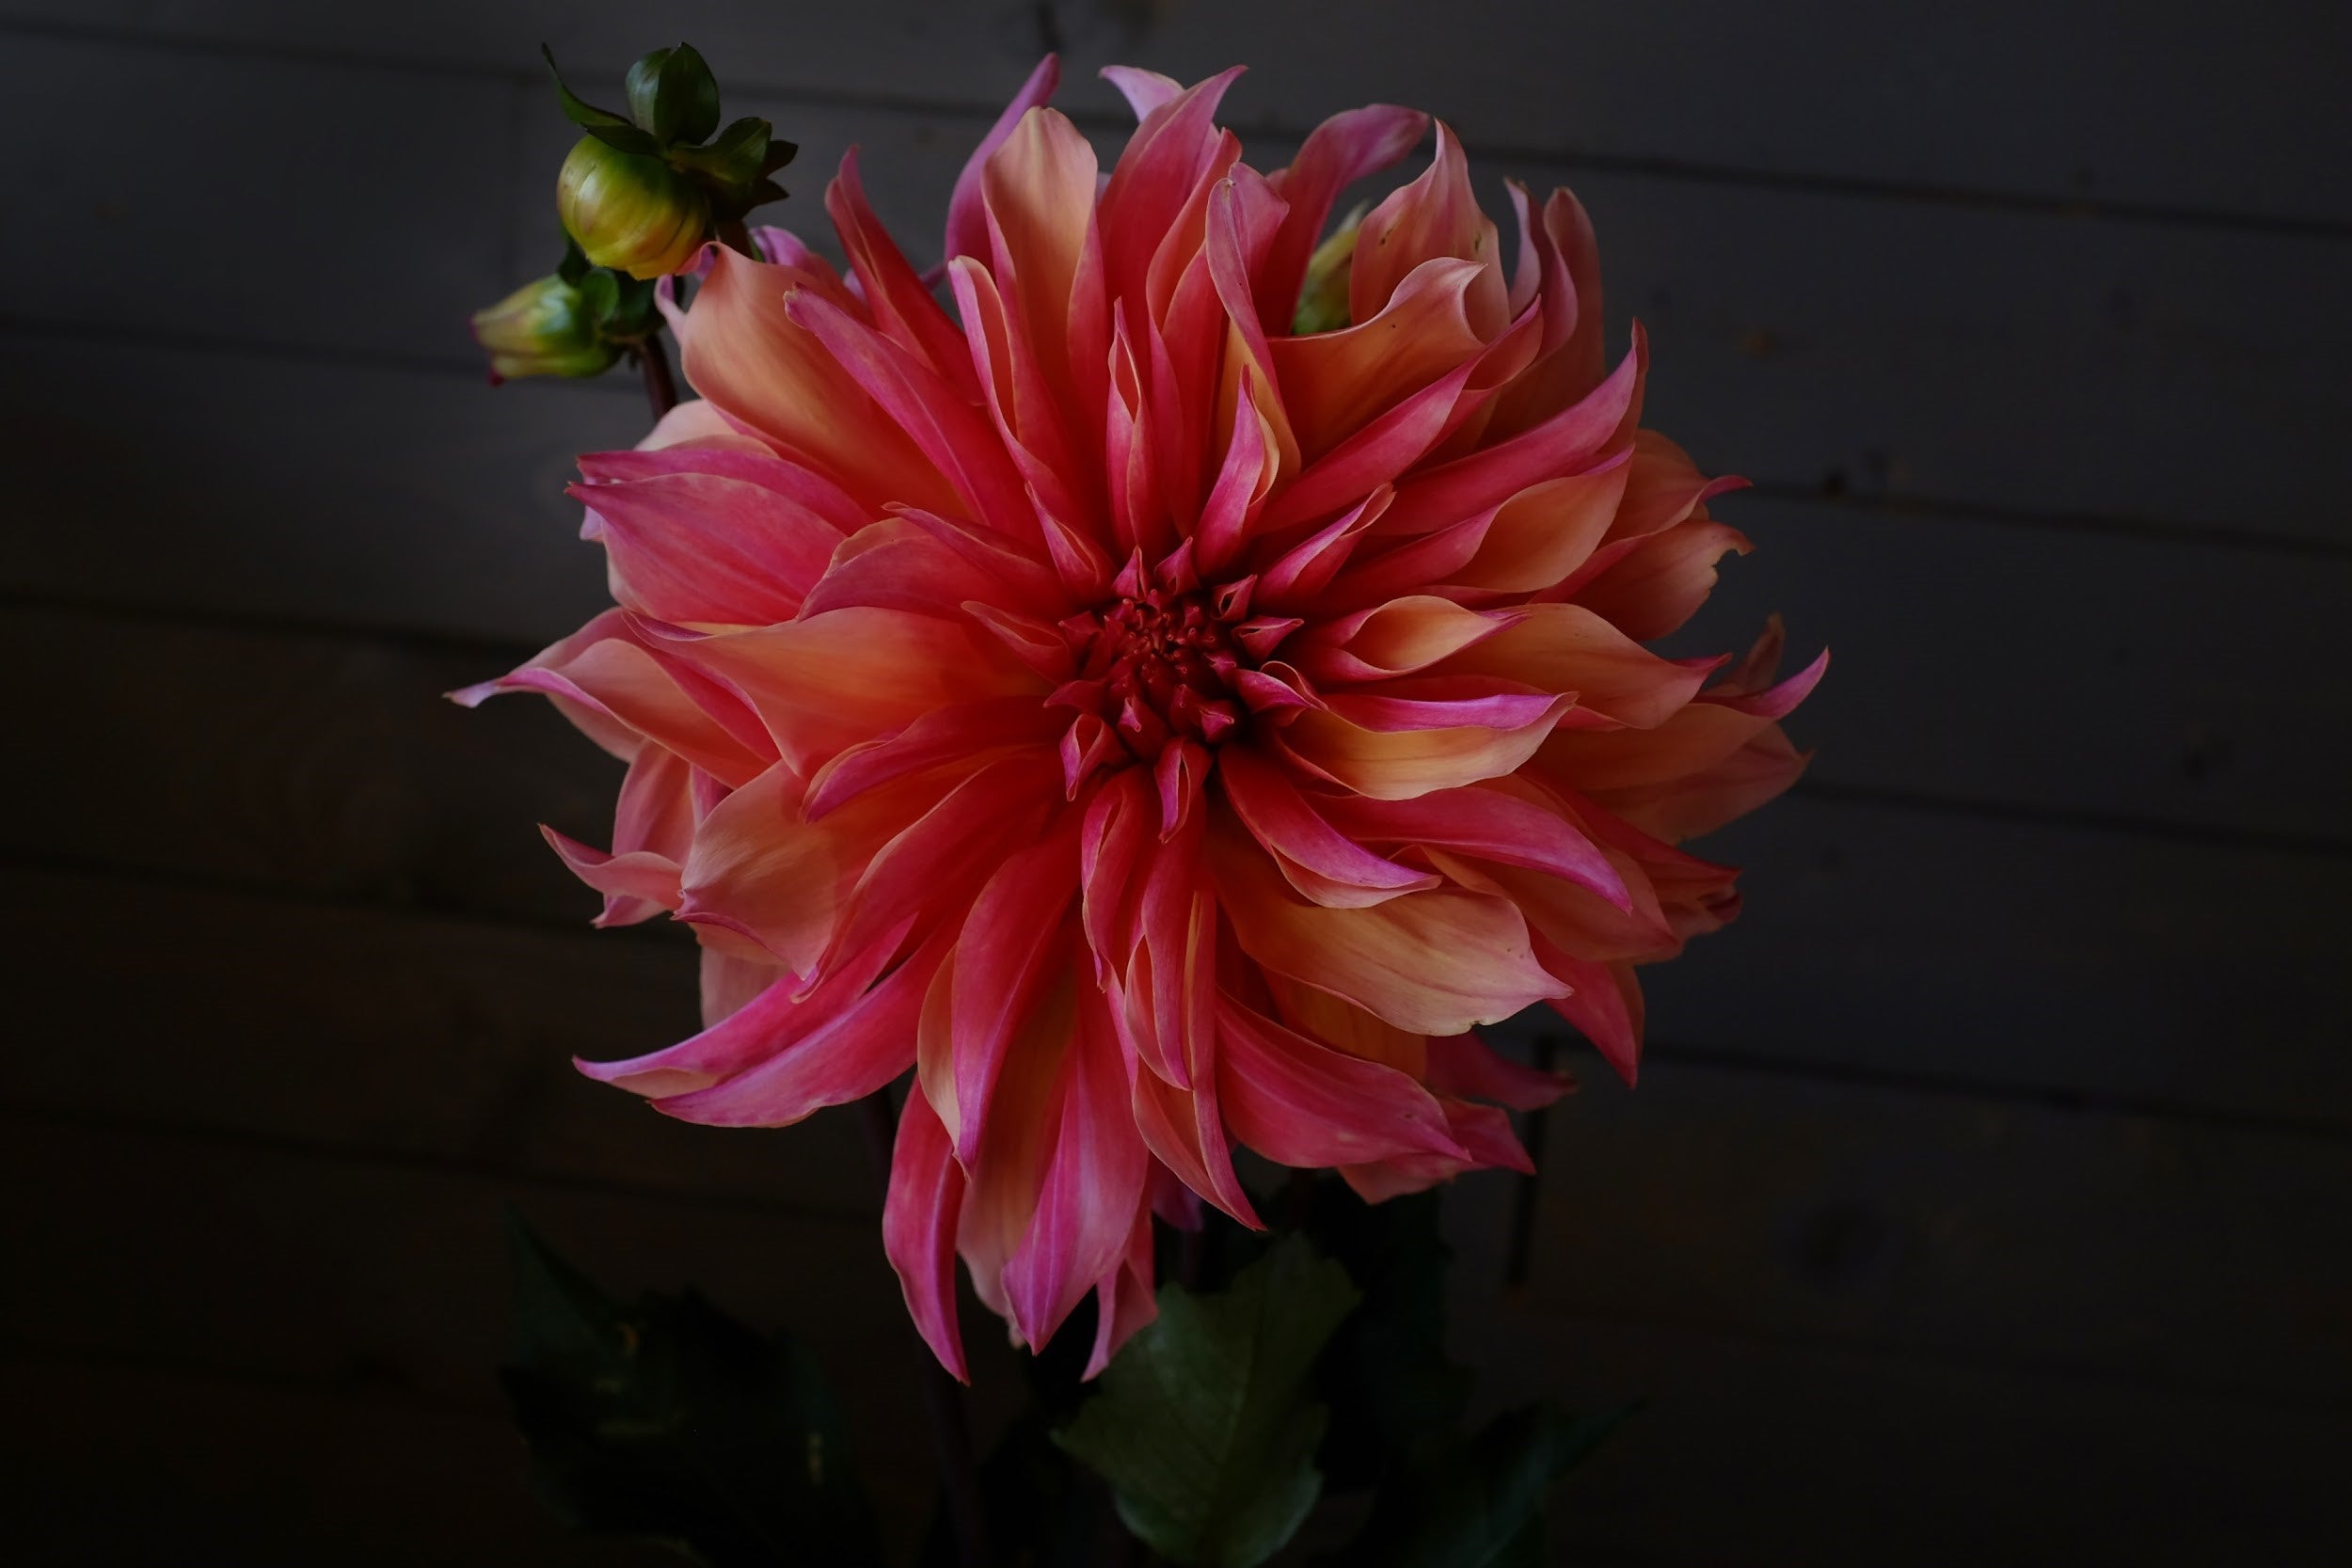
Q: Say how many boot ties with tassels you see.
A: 0